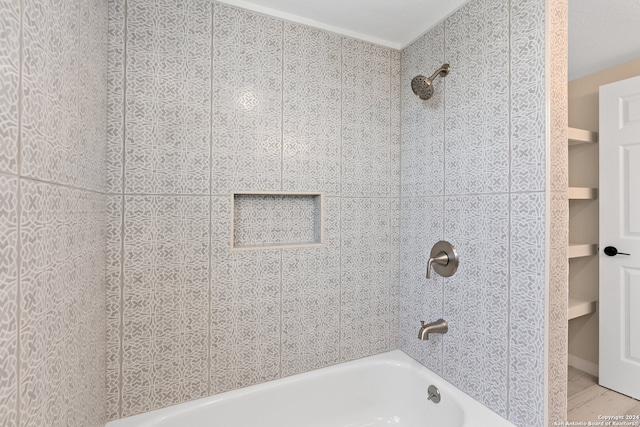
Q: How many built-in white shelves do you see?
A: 4